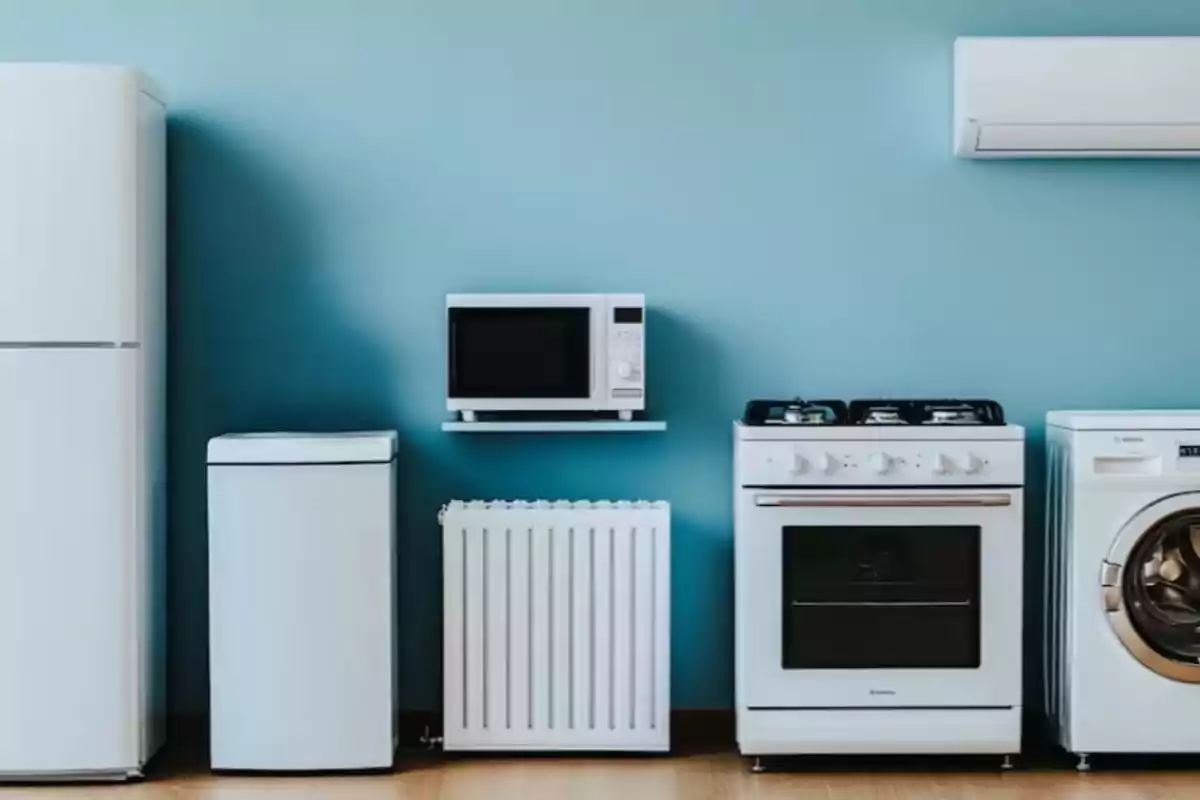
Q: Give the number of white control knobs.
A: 6